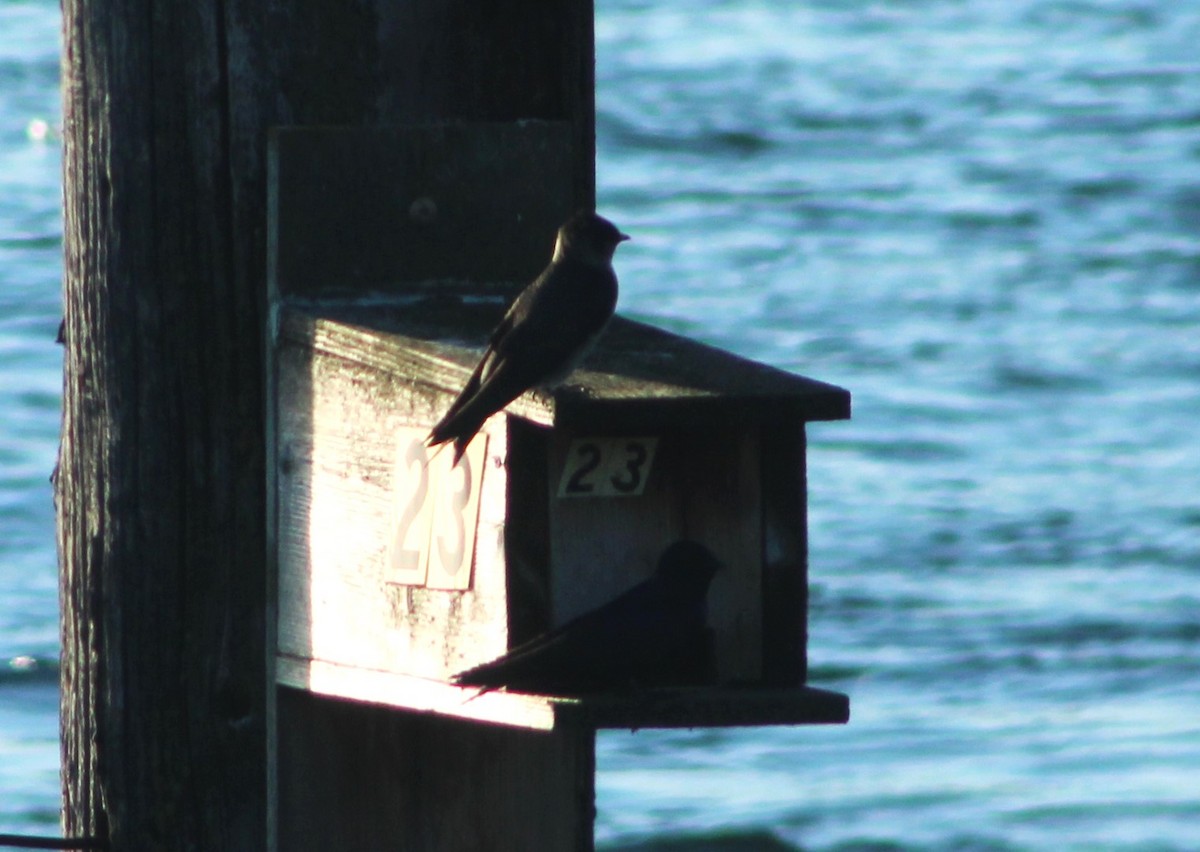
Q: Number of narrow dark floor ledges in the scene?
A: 1